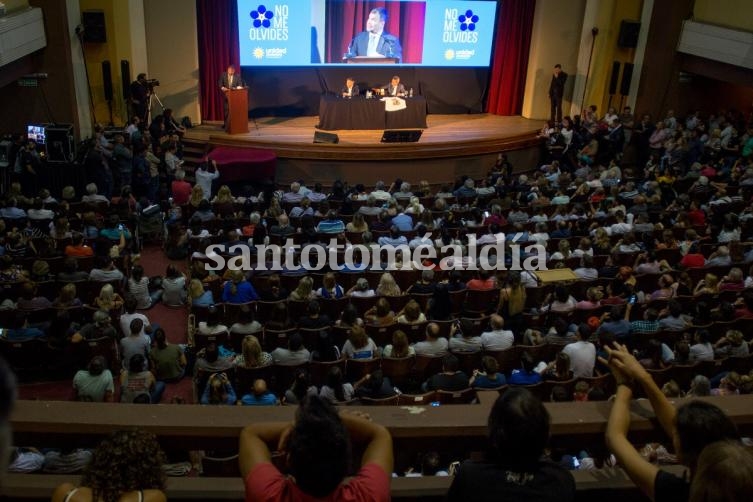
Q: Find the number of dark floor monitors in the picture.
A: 2